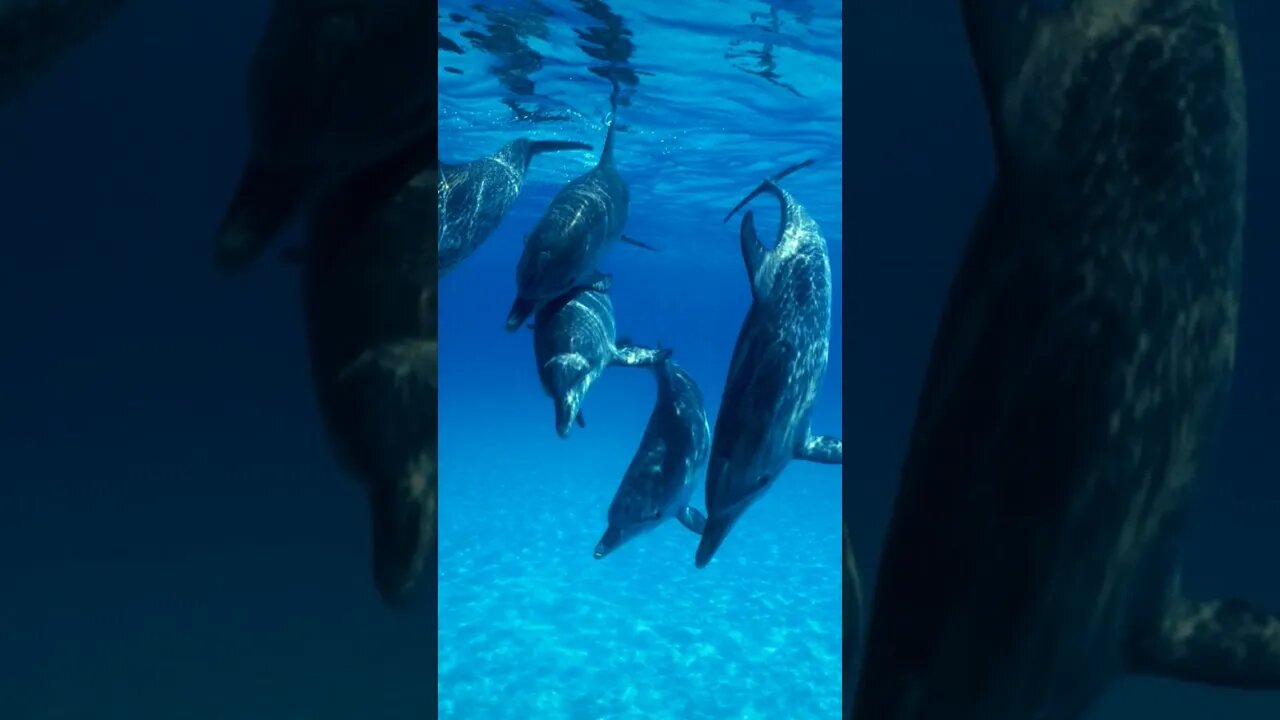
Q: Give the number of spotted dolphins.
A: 5